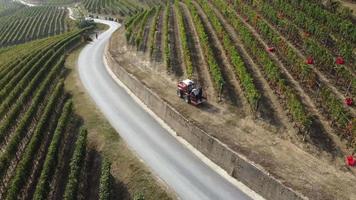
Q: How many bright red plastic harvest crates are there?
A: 5